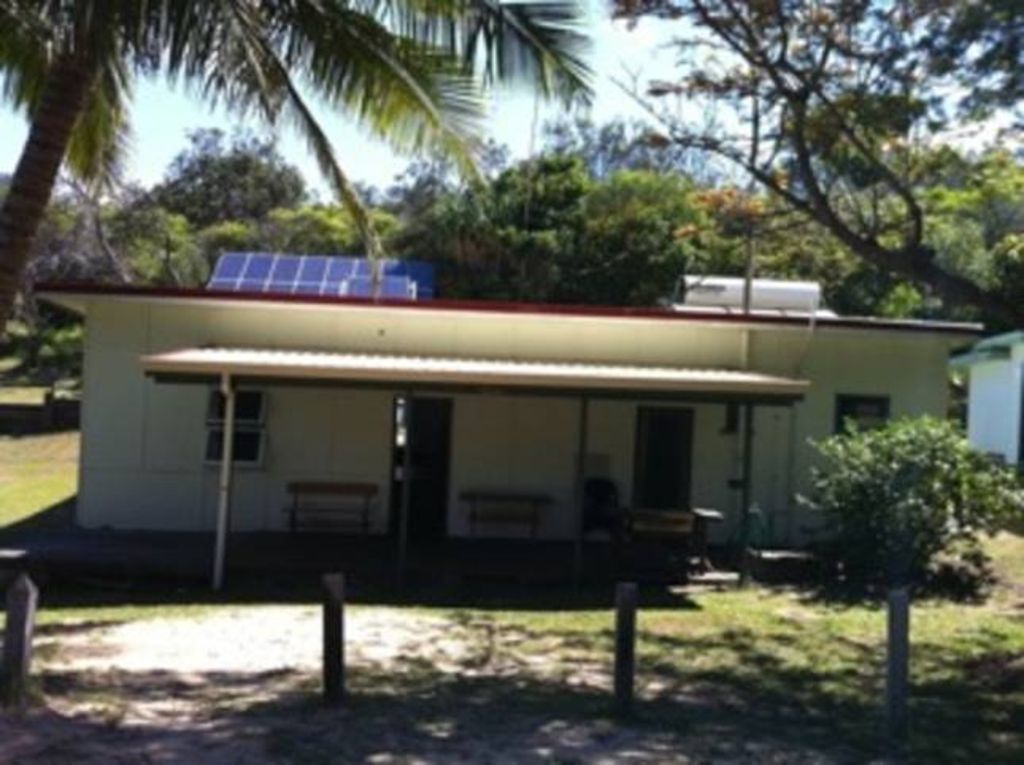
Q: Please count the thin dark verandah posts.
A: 3